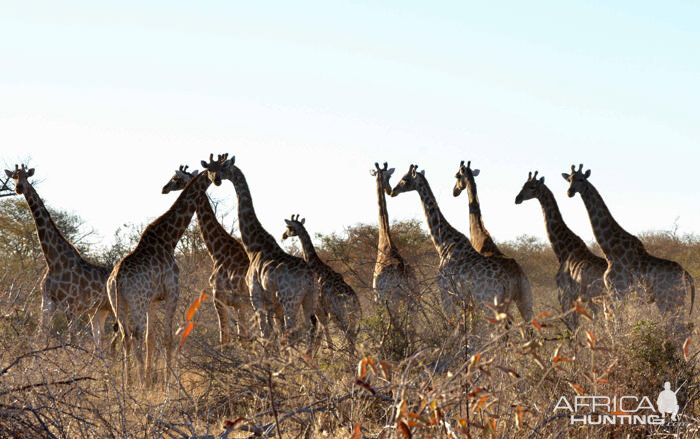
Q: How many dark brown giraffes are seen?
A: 10